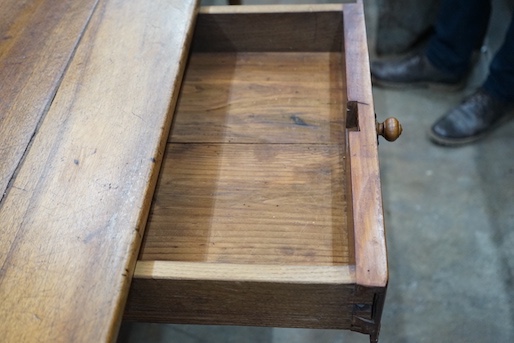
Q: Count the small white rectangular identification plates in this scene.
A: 0